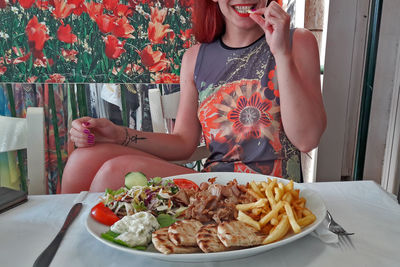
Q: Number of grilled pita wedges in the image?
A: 4